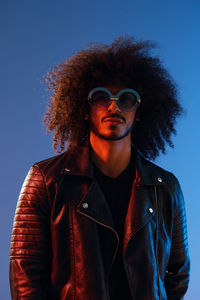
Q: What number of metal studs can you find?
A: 4